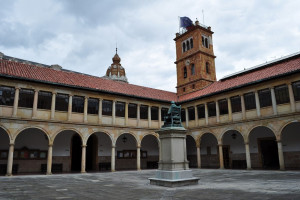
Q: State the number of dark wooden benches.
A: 5